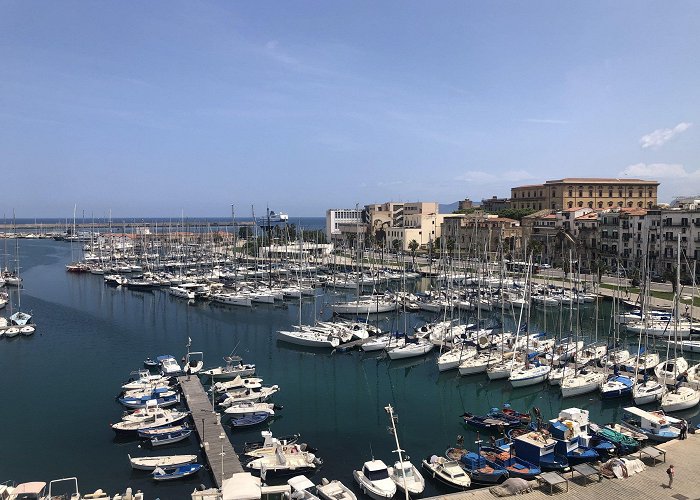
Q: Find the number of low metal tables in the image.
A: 3